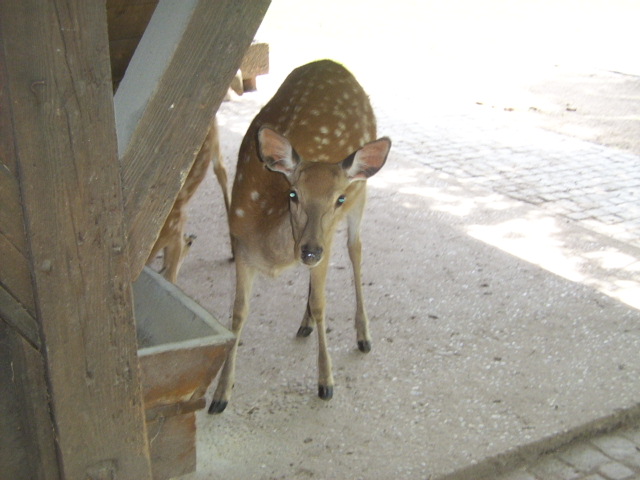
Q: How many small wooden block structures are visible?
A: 1